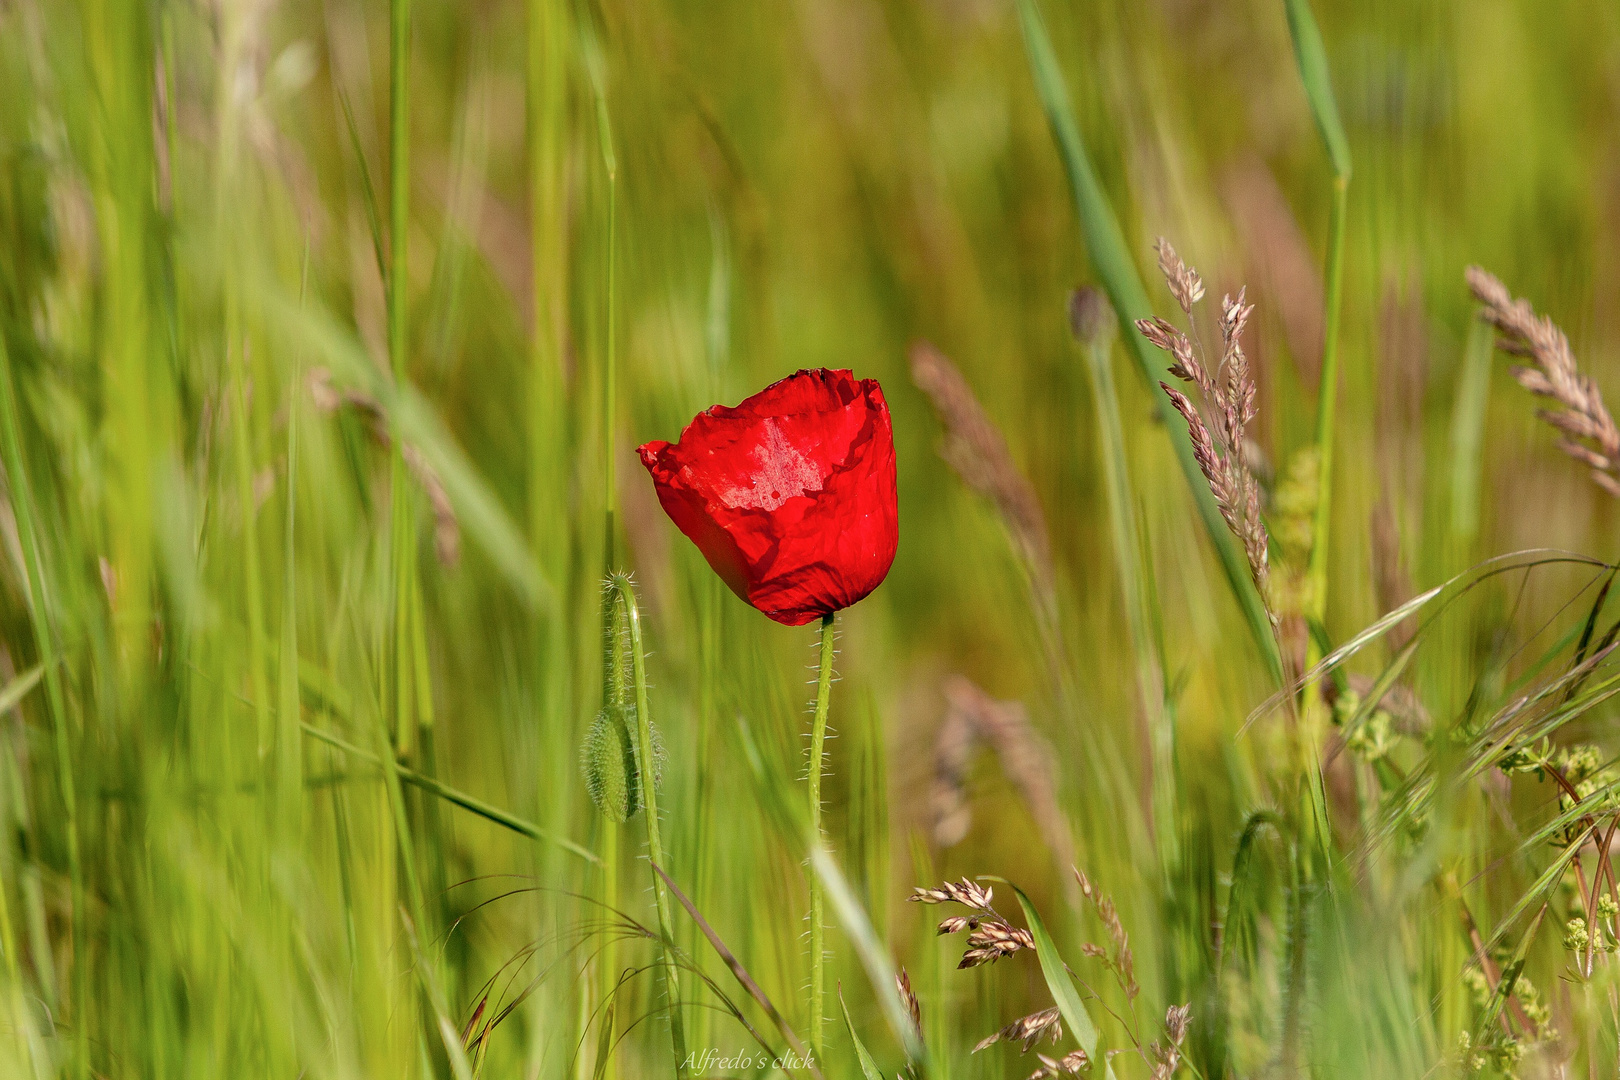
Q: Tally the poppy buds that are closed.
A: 1